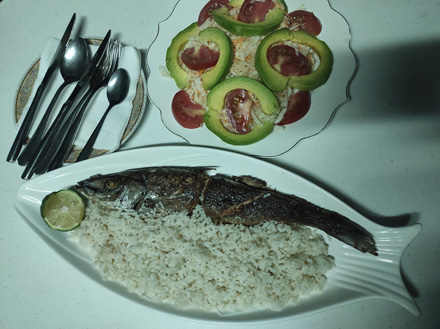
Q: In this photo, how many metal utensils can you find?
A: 6